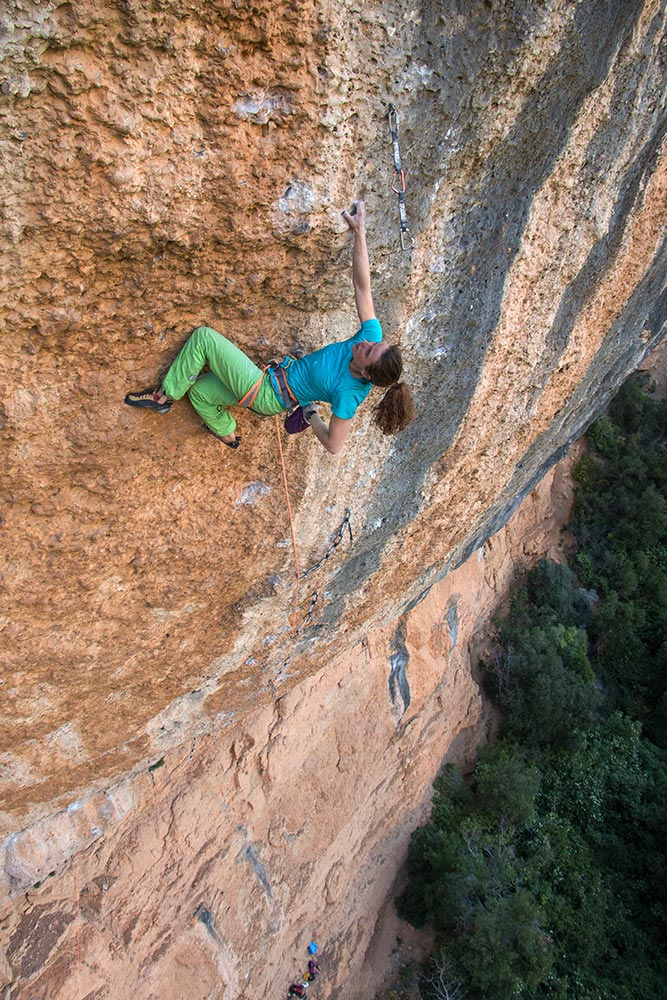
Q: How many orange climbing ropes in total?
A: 1